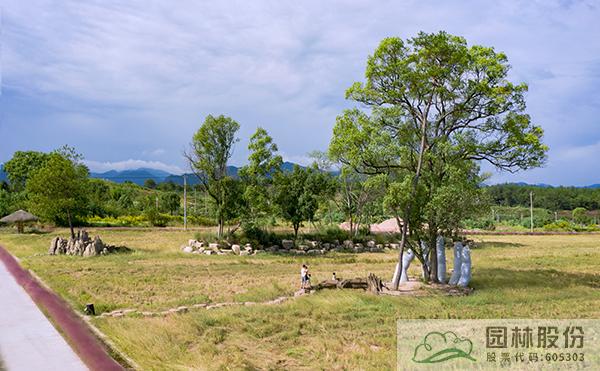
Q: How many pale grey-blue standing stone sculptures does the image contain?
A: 5